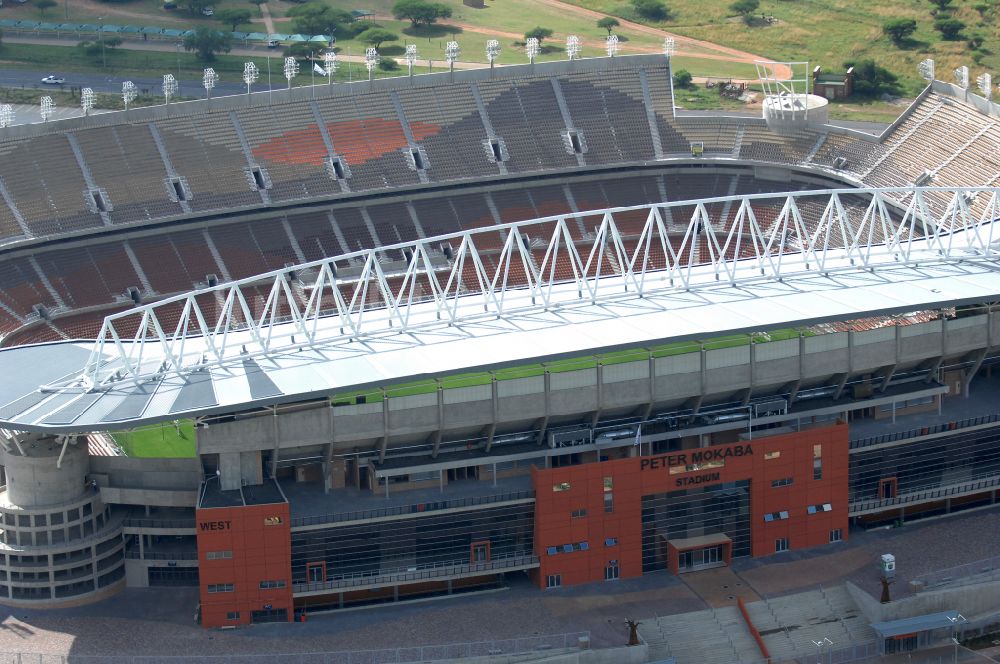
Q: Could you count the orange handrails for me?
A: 1